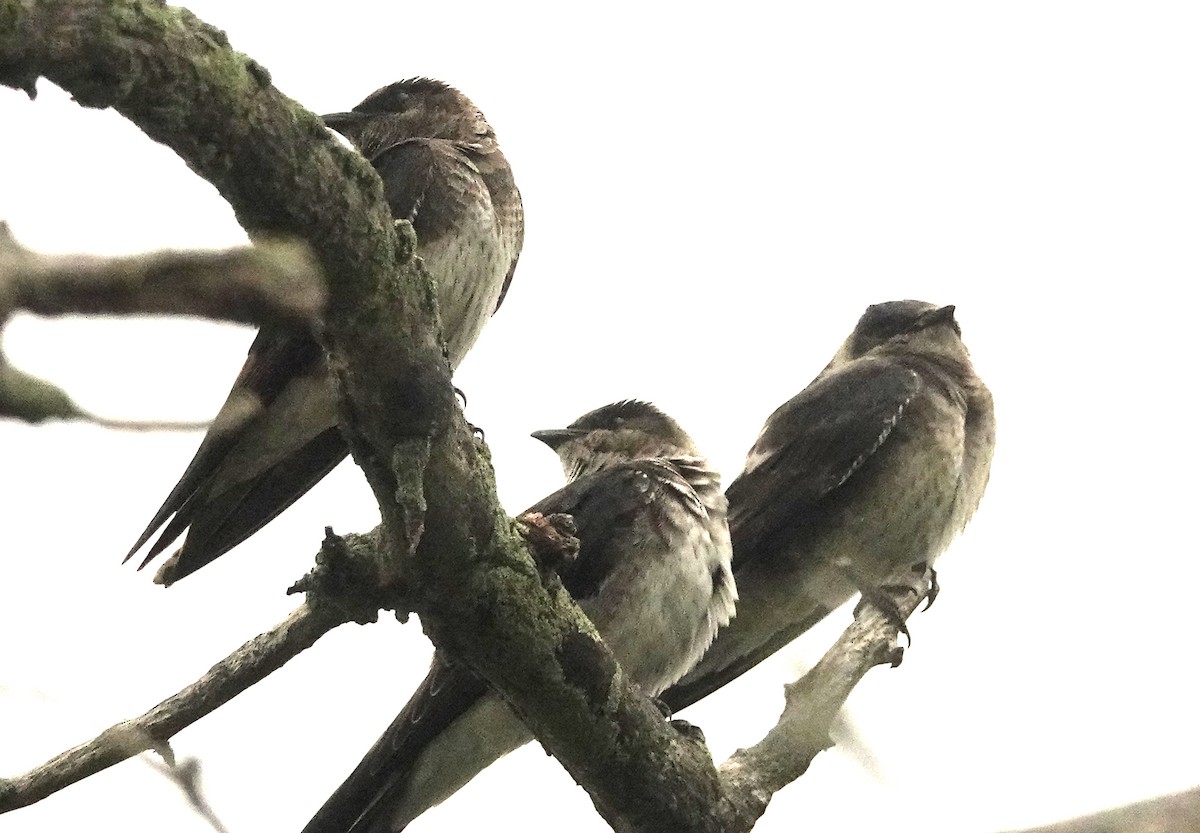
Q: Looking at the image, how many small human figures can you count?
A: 0